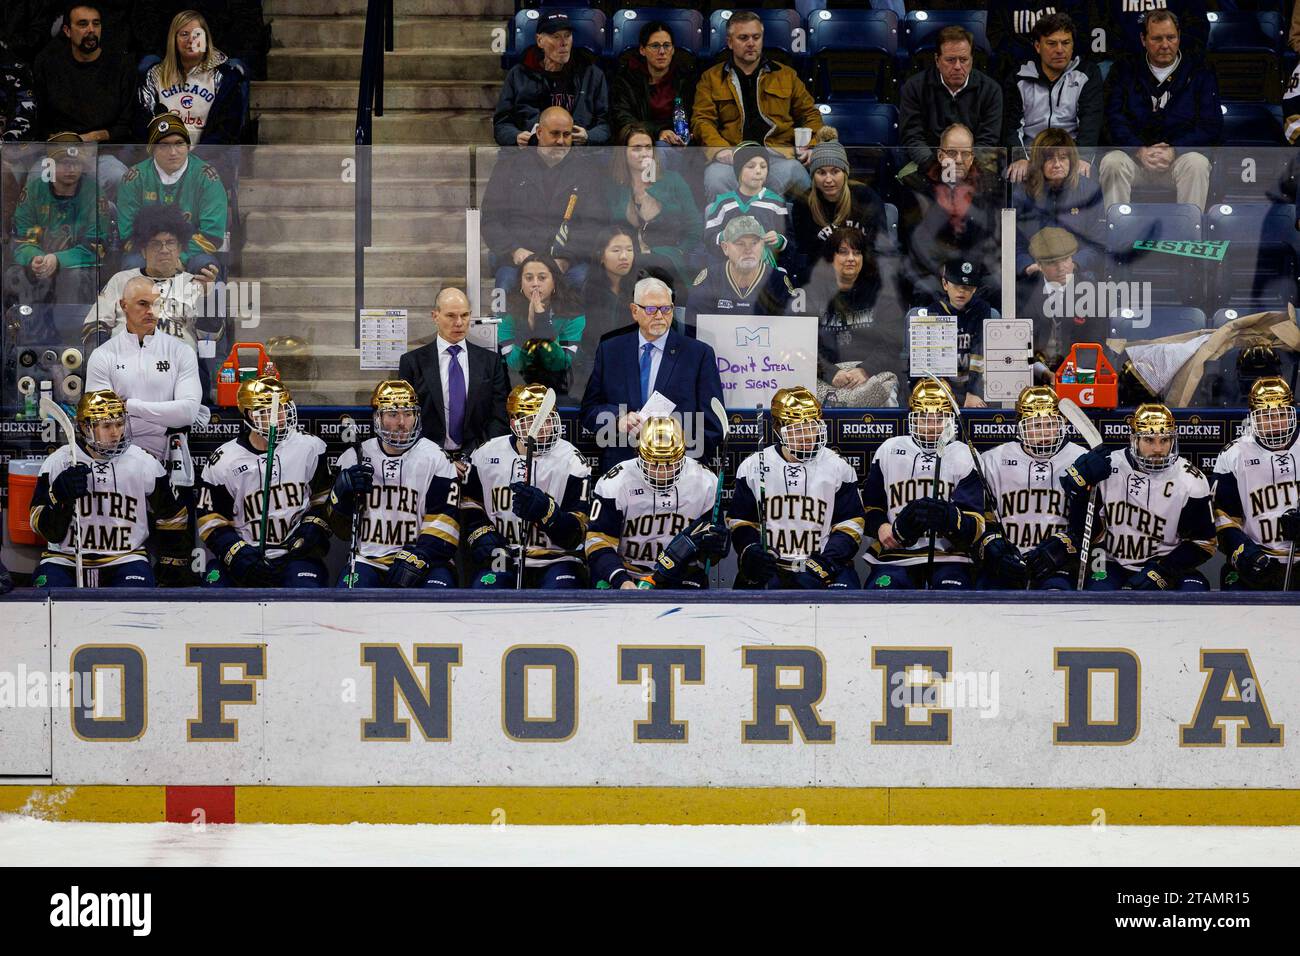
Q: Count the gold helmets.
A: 10